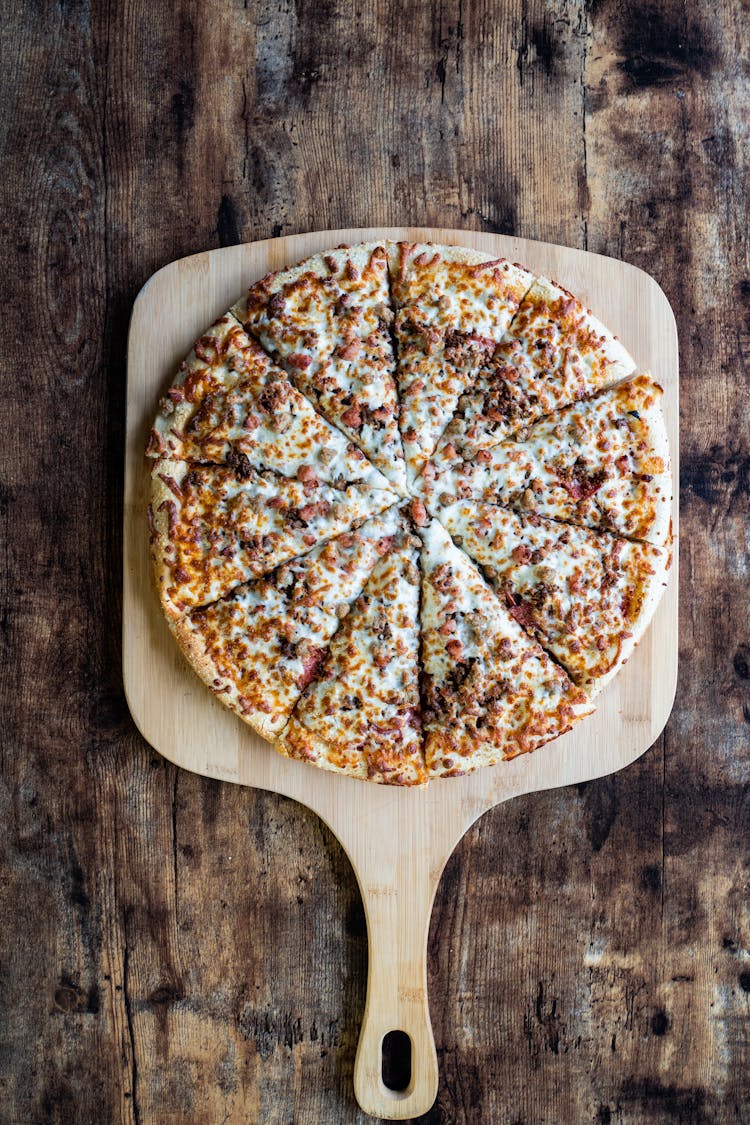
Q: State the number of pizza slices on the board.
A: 10